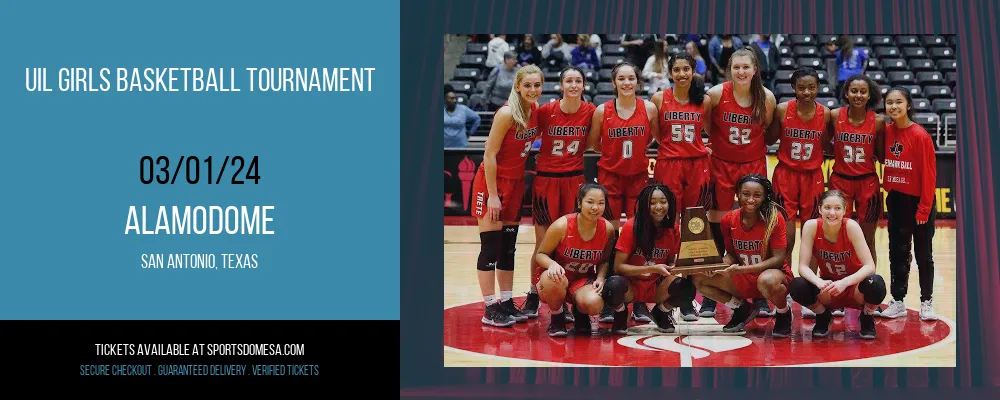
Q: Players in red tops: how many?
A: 12